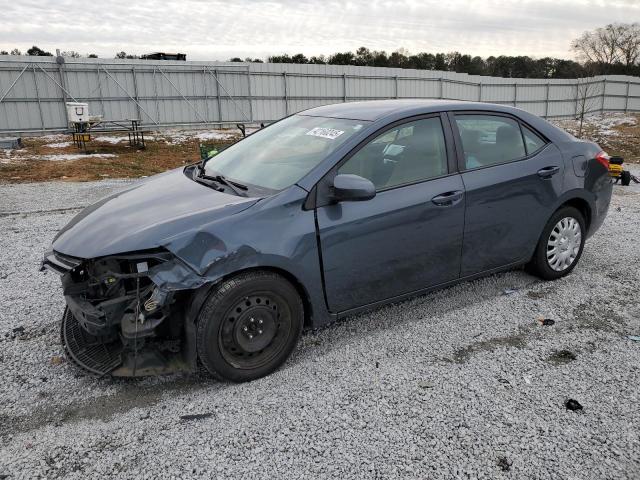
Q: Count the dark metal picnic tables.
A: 1